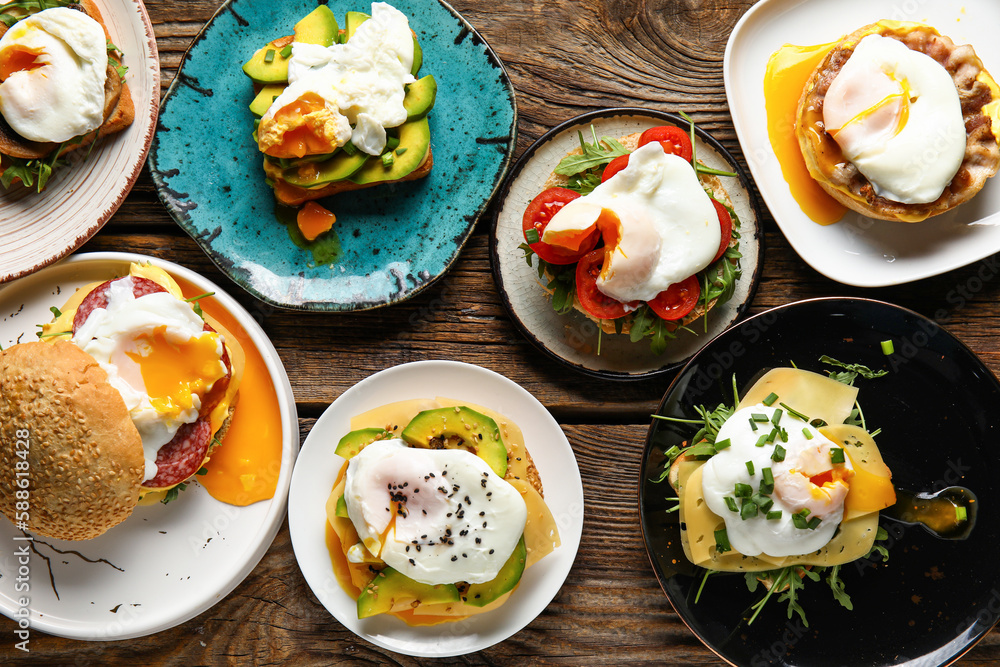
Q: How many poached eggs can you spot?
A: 7